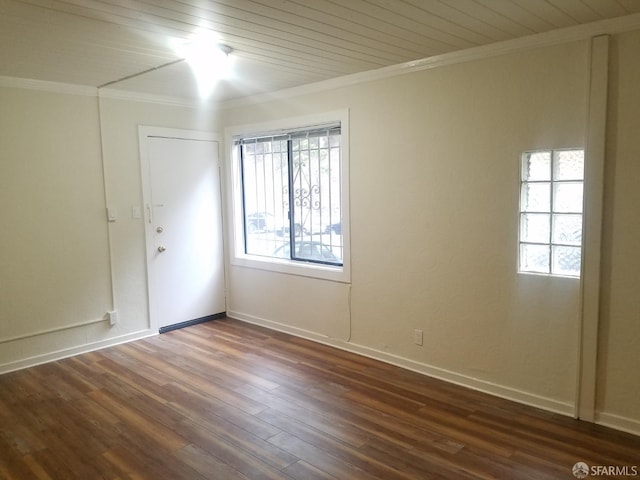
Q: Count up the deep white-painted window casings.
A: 1